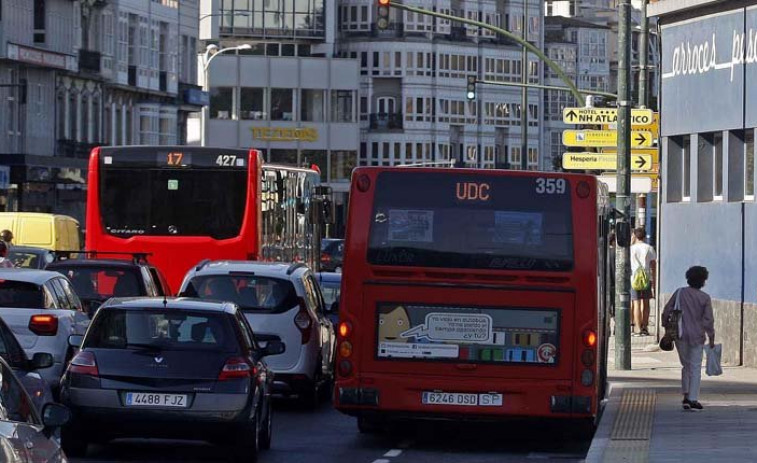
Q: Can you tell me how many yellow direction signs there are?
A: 3